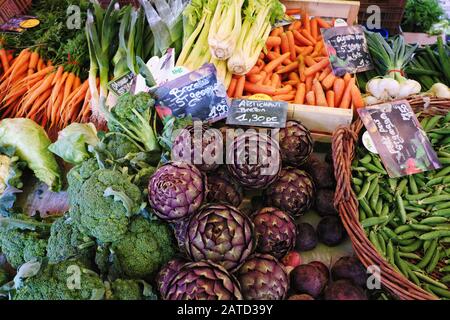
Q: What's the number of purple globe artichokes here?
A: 11